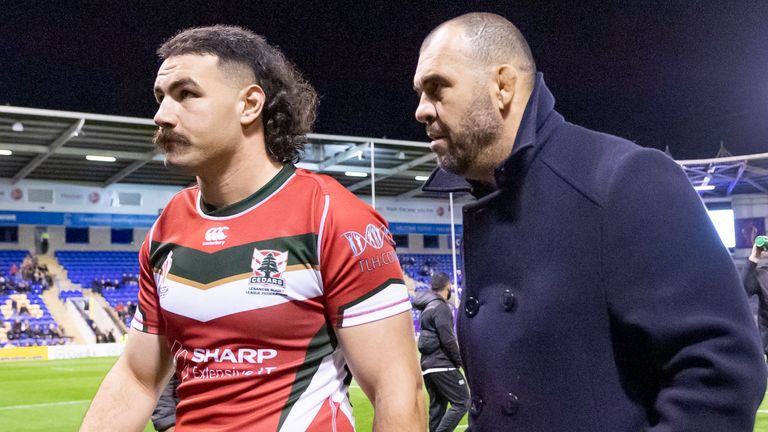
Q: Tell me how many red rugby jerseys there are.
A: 1